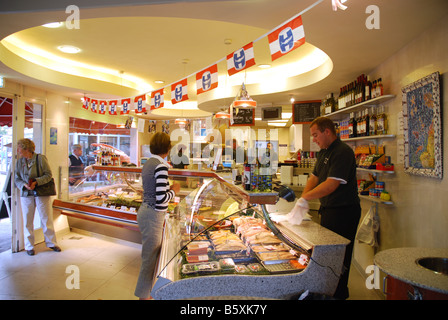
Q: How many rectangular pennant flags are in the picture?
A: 11